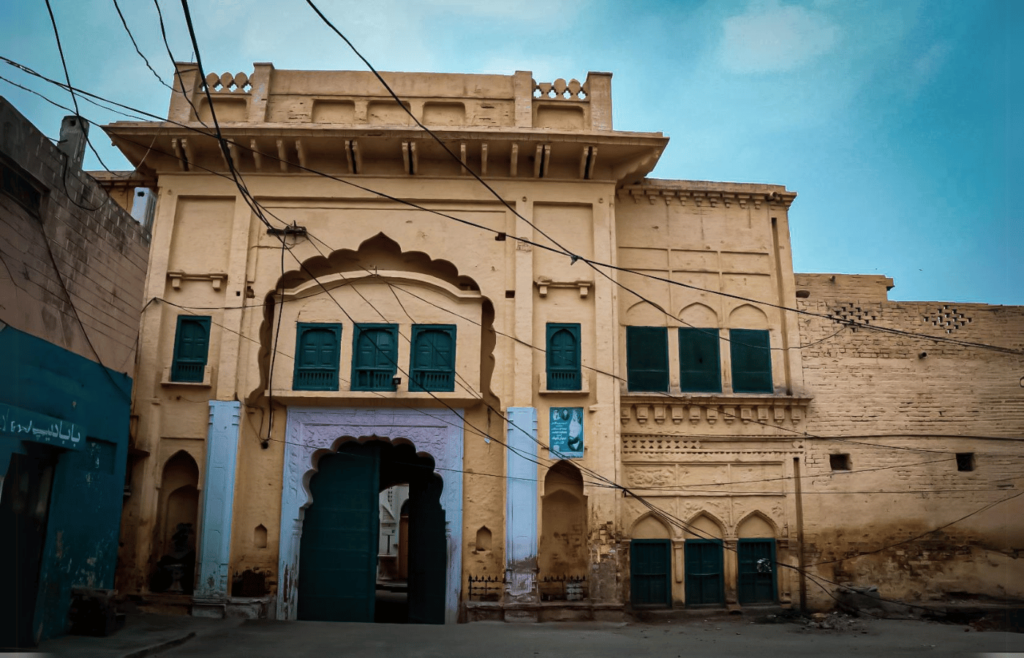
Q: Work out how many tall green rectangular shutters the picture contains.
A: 11